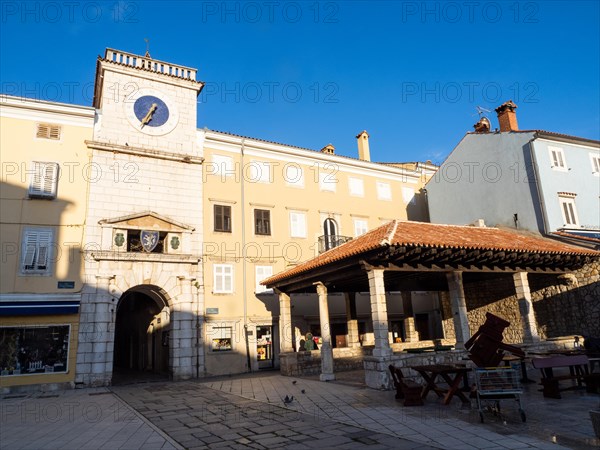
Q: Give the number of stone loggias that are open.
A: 1